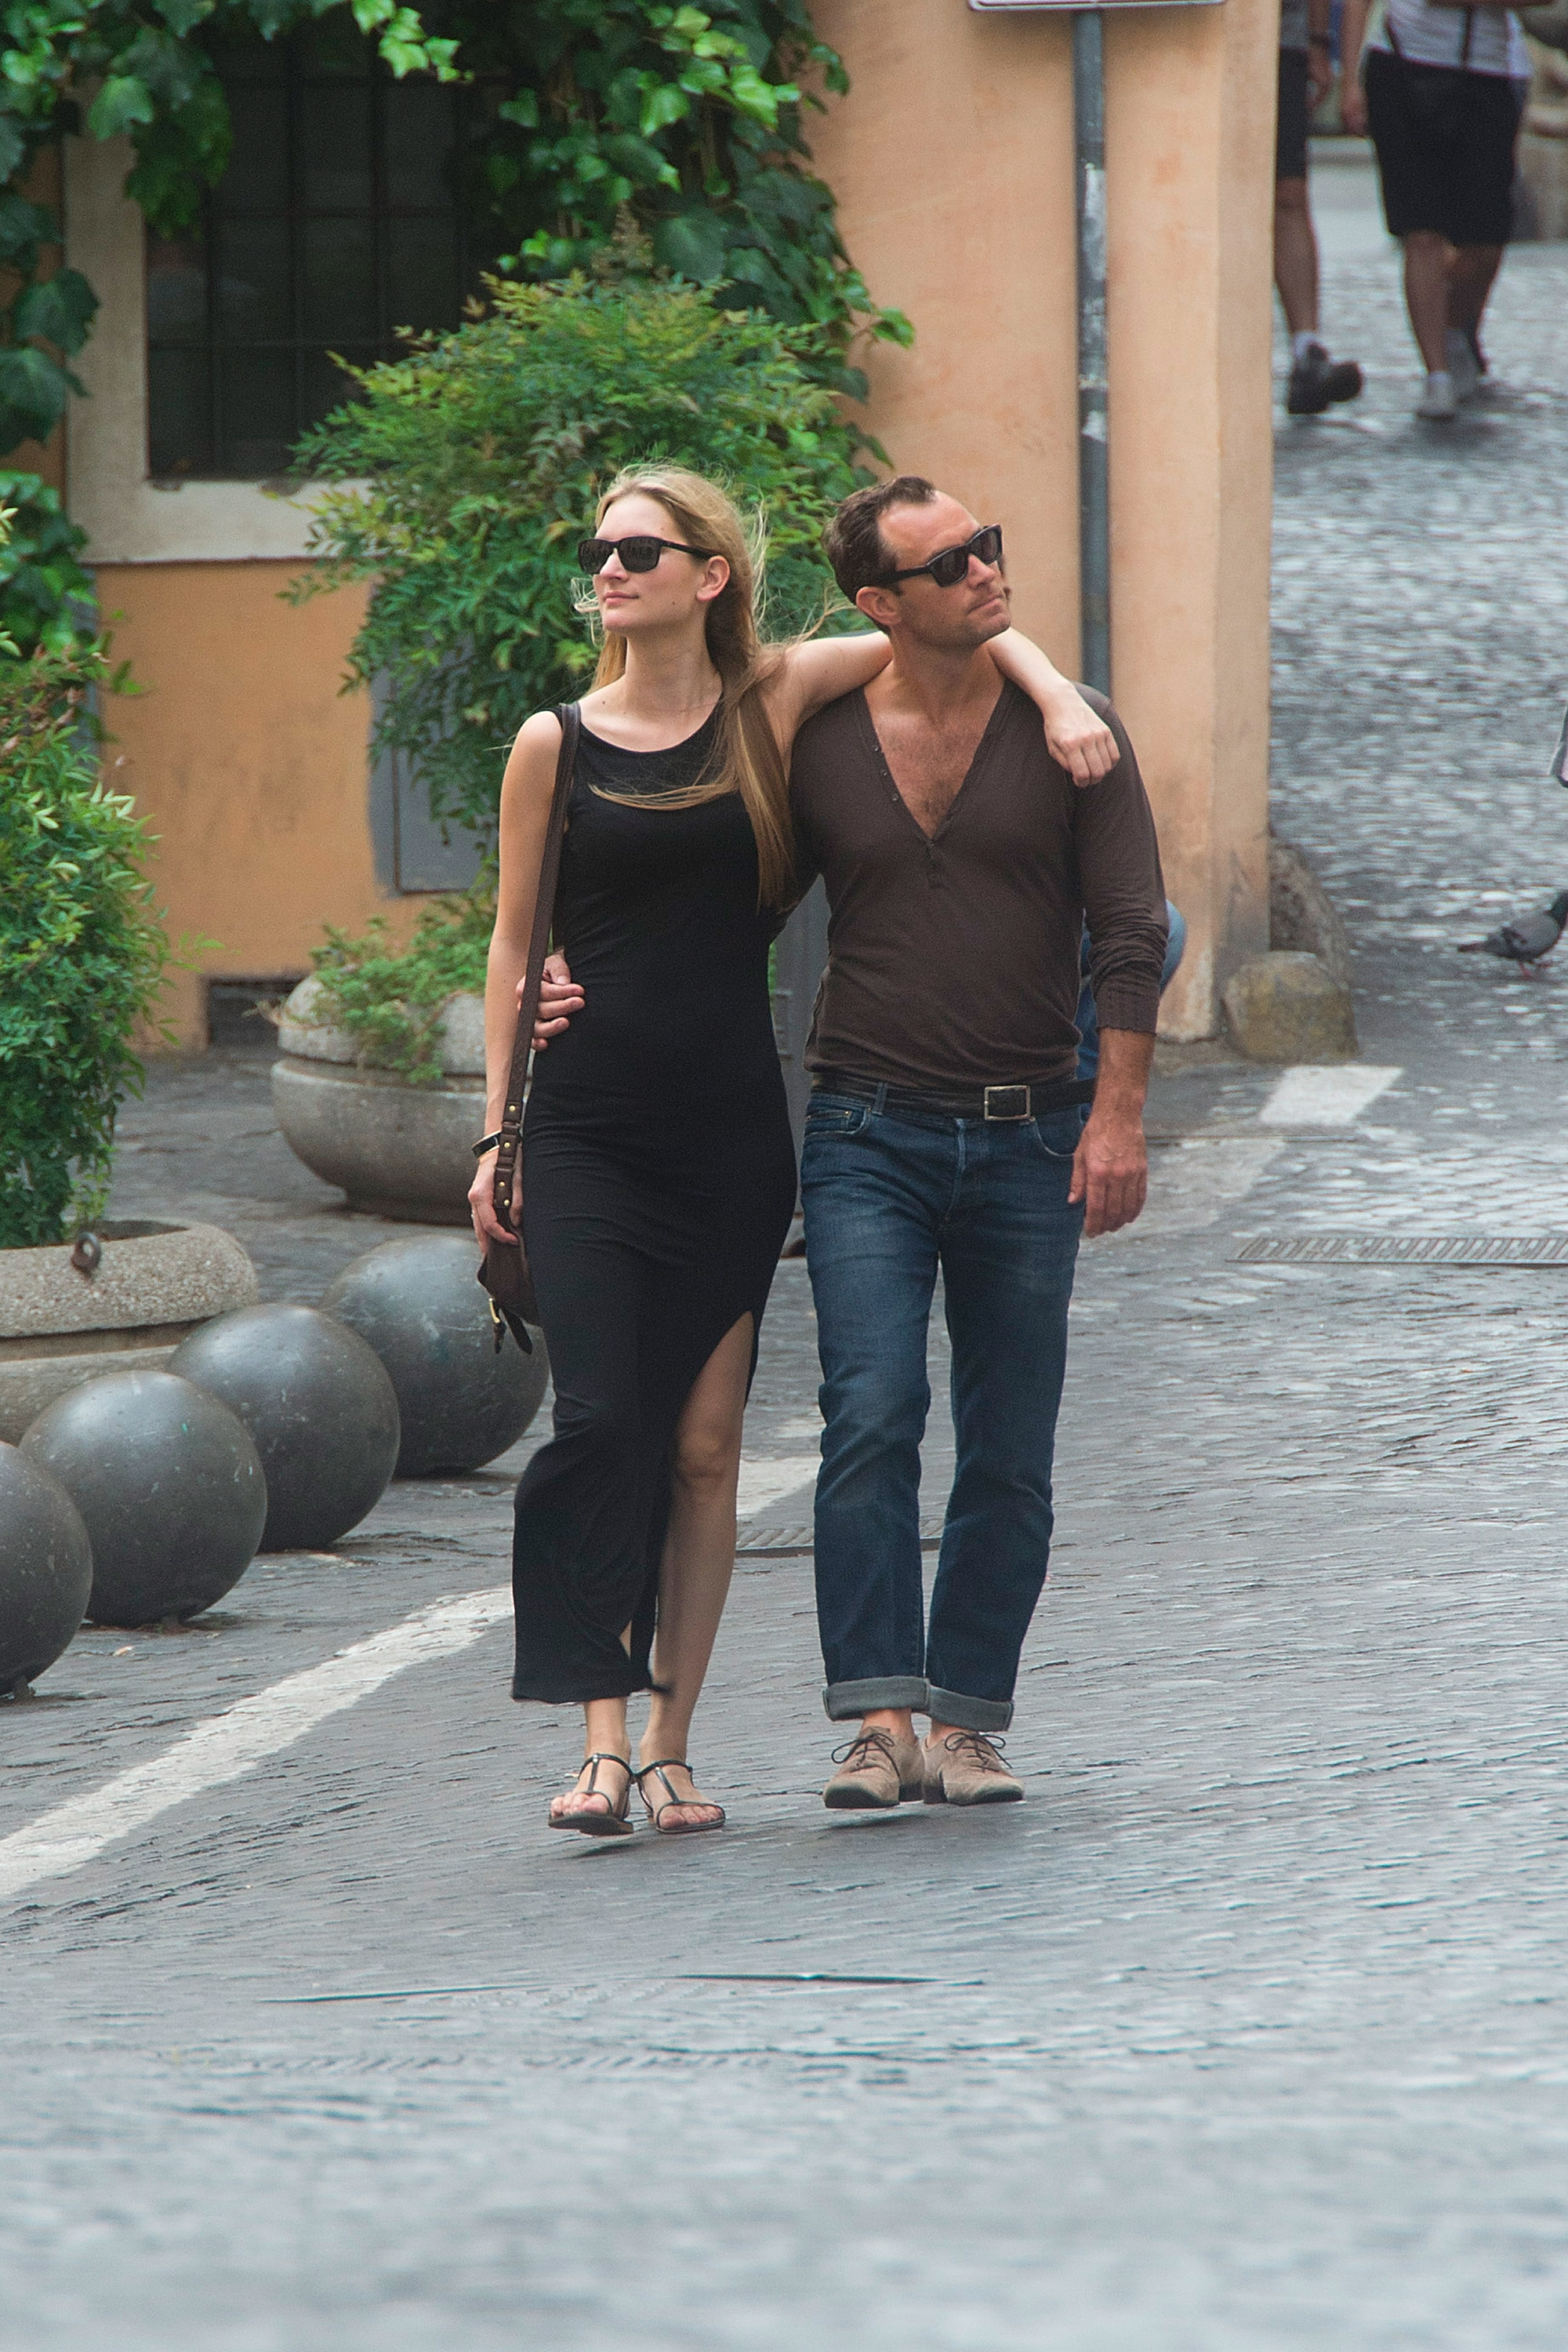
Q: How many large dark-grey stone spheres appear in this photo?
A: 4